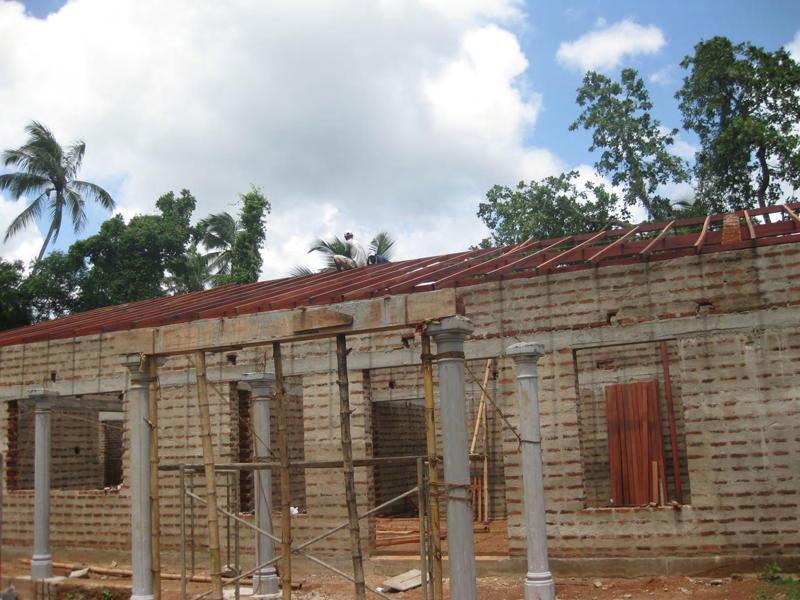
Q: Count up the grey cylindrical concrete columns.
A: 5